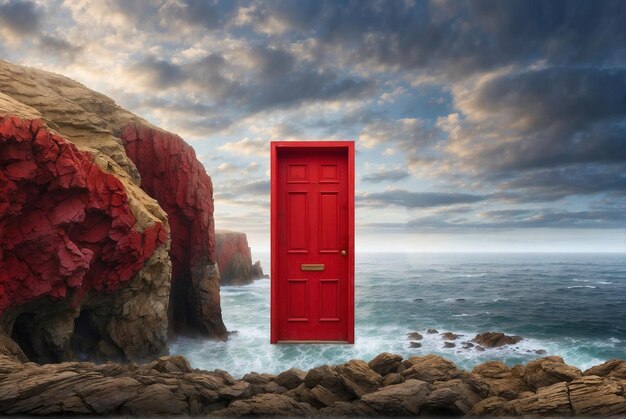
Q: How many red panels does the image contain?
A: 6